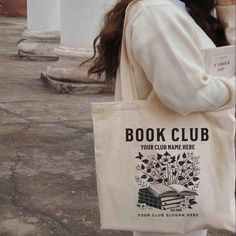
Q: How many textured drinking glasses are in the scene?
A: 0